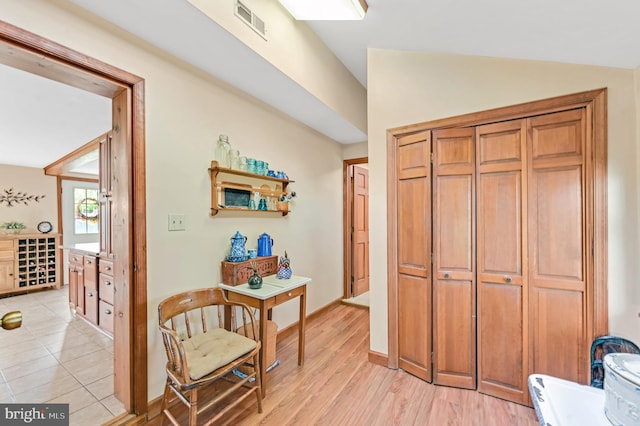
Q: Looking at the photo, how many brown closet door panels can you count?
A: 4